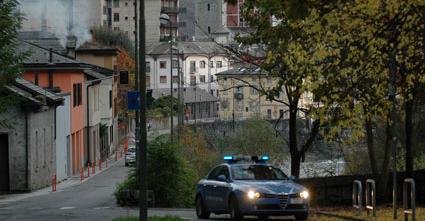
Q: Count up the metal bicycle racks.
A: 3